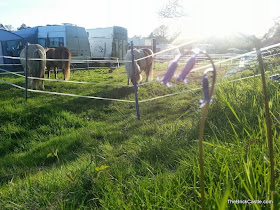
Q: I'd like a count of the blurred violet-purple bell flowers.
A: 3